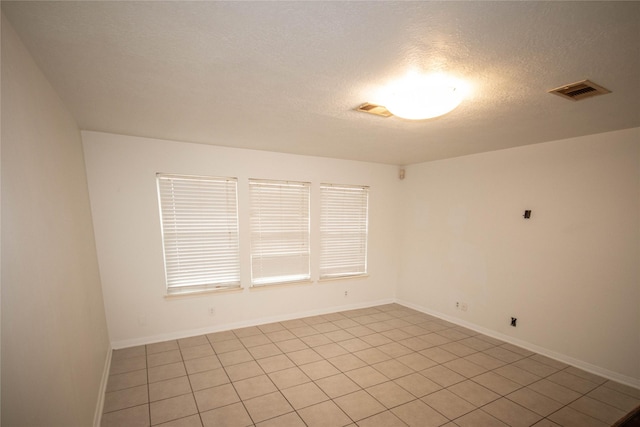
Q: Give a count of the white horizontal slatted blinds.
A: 3